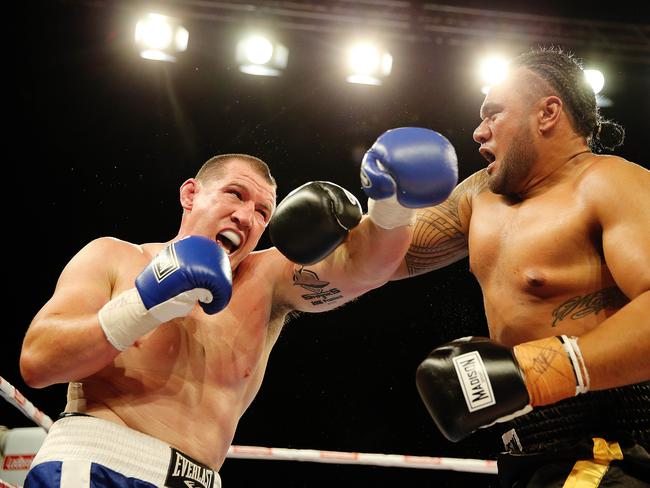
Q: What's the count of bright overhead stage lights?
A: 5